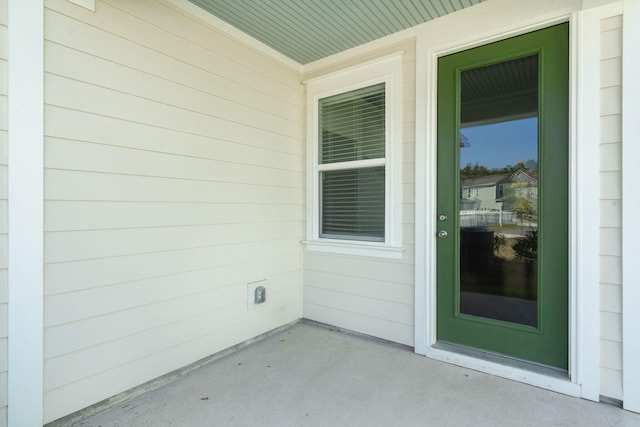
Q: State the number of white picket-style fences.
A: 1